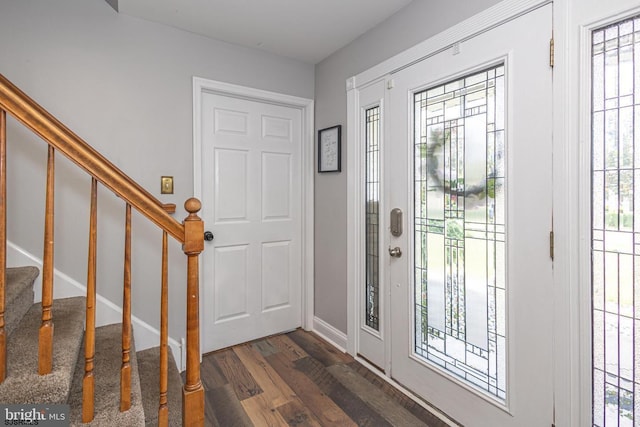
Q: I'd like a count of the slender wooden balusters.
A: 5